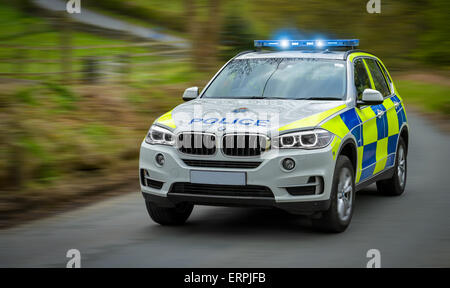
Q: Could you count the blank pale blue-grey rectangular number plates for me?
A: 1